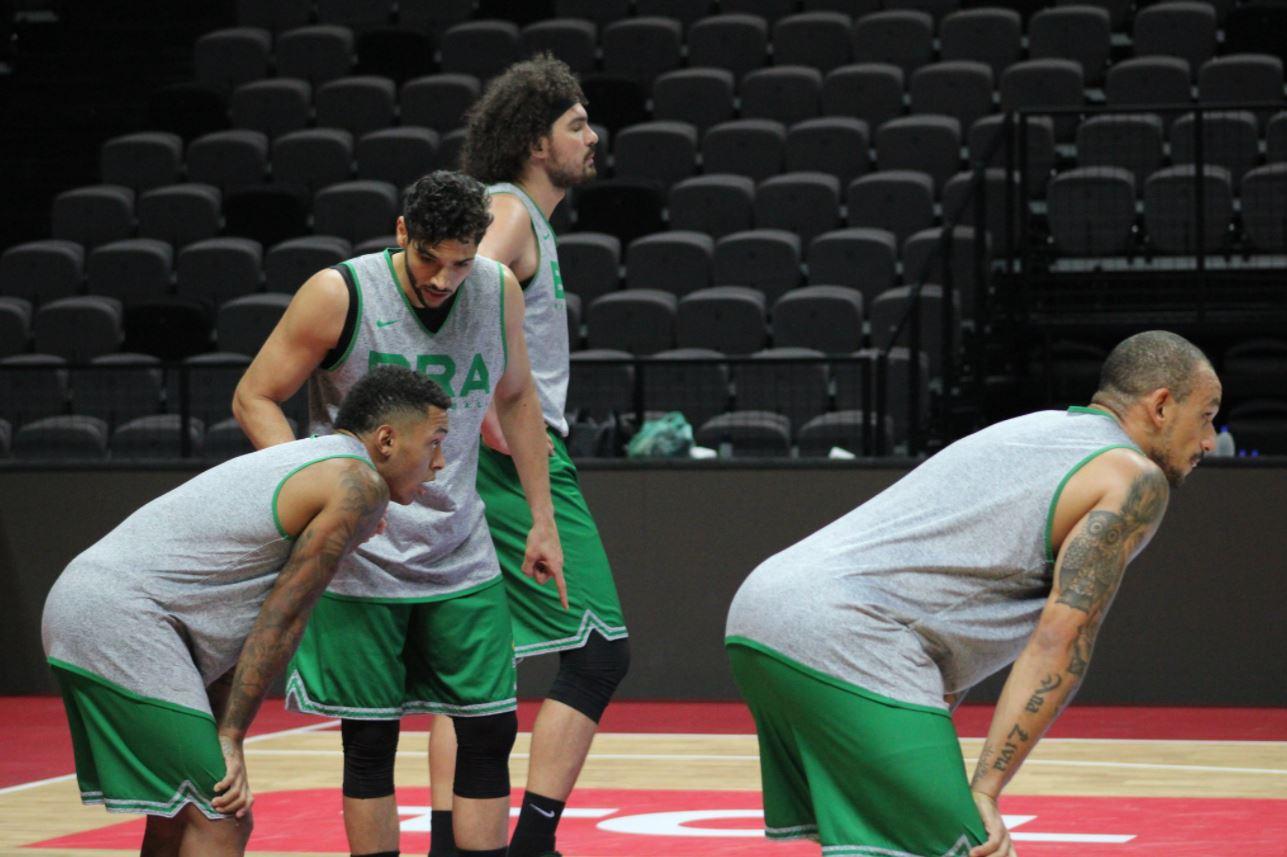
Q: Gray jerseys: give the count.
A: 4